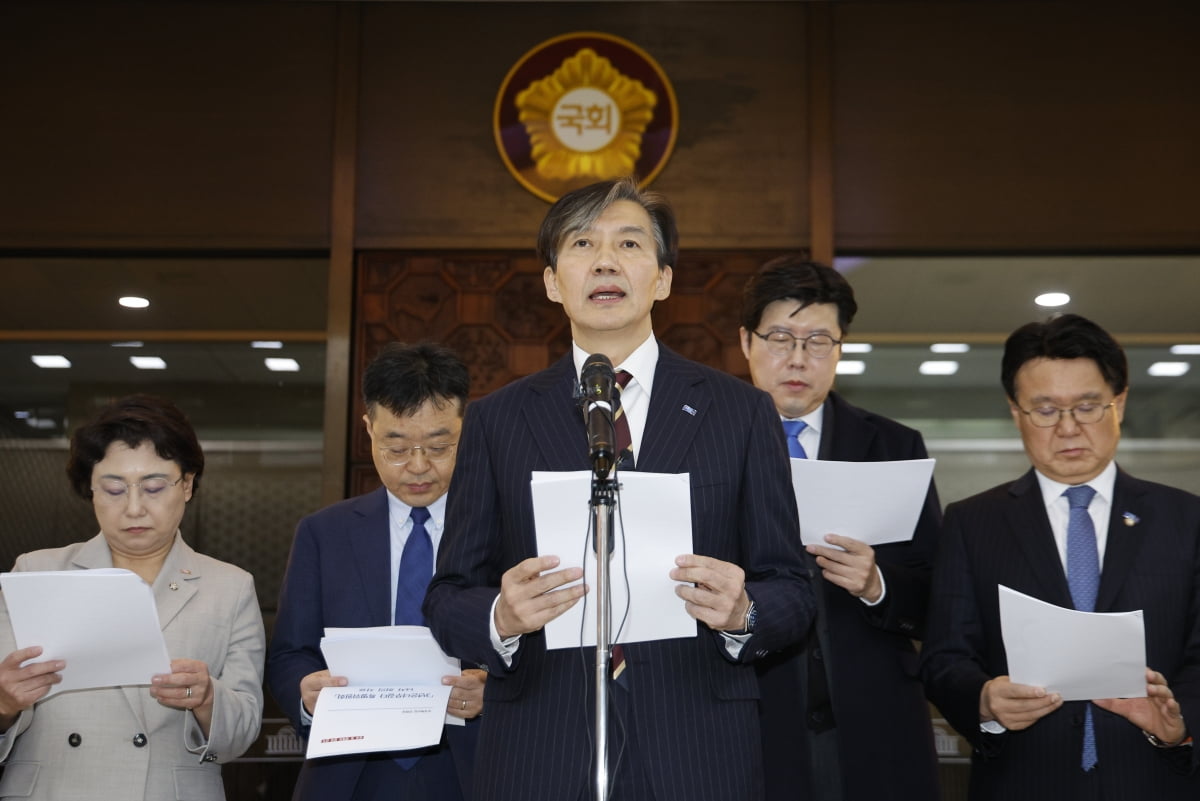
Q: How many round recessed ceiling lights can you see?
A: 2